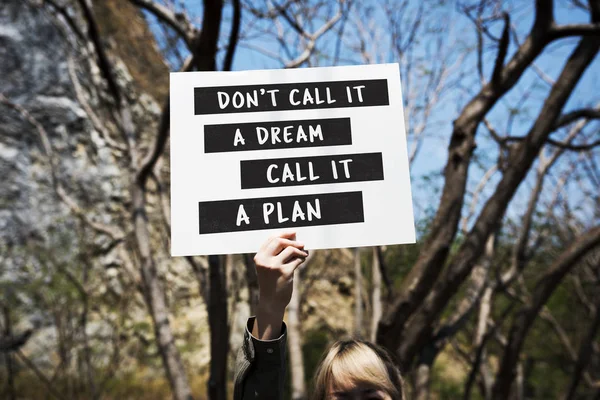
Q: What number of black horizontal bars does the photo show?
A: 4